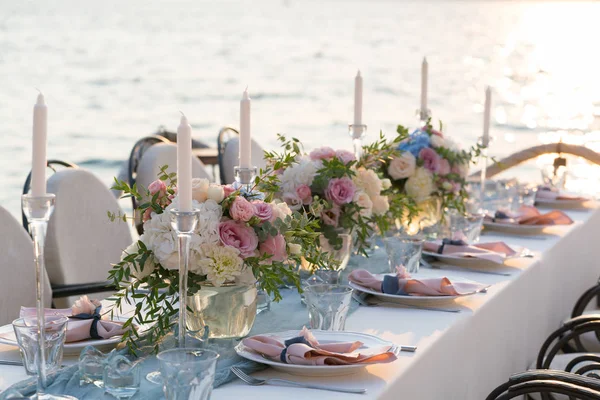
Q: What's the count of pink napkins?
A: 6